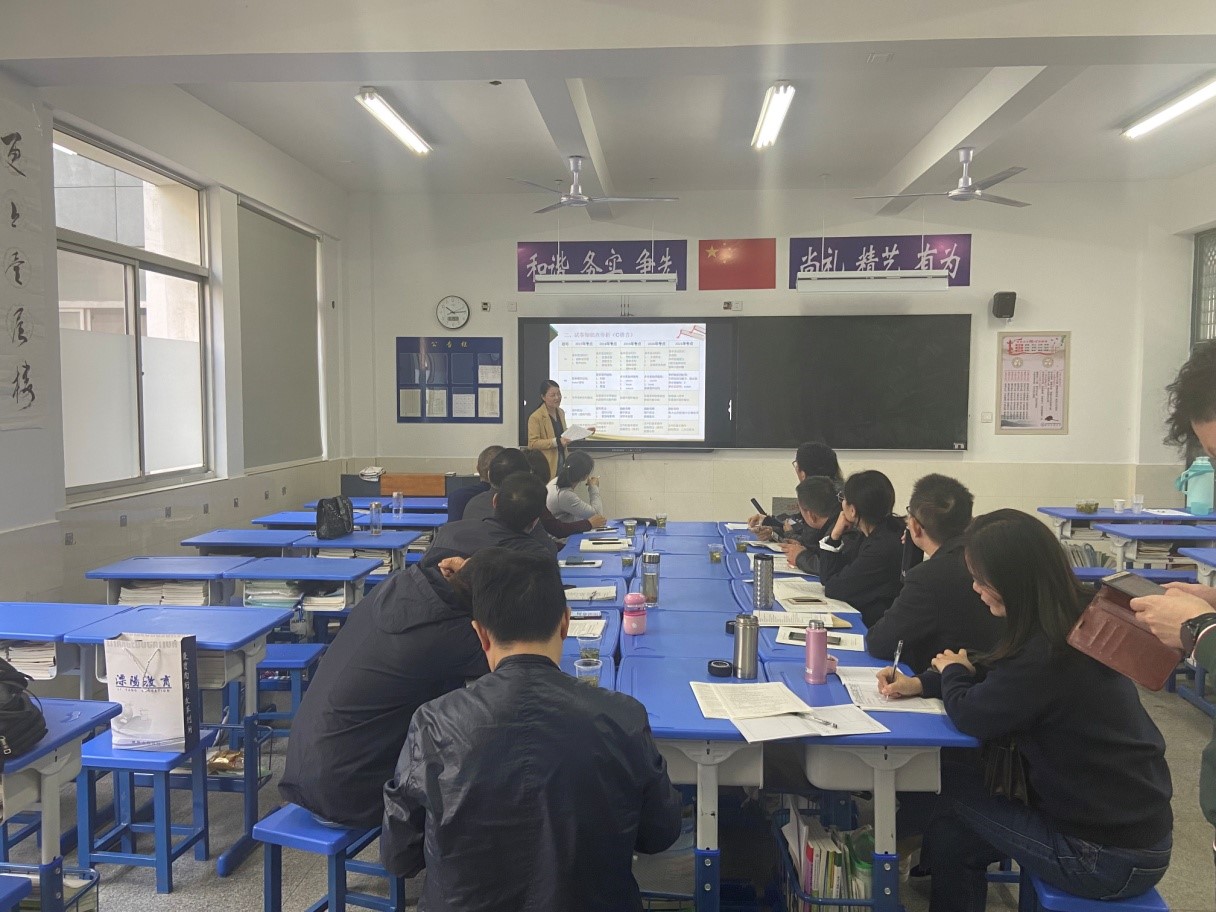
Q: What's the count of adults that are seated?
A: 12